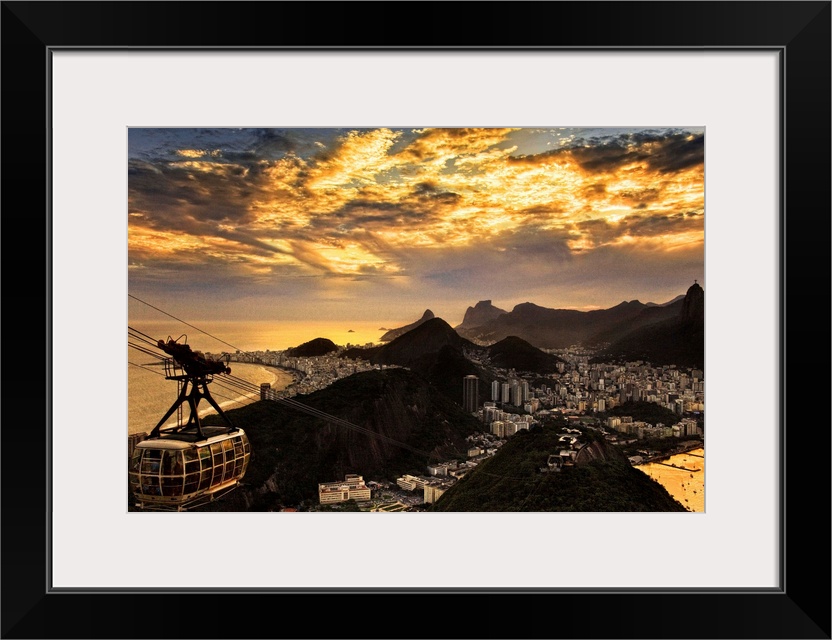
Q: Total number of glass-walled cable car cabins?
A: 1